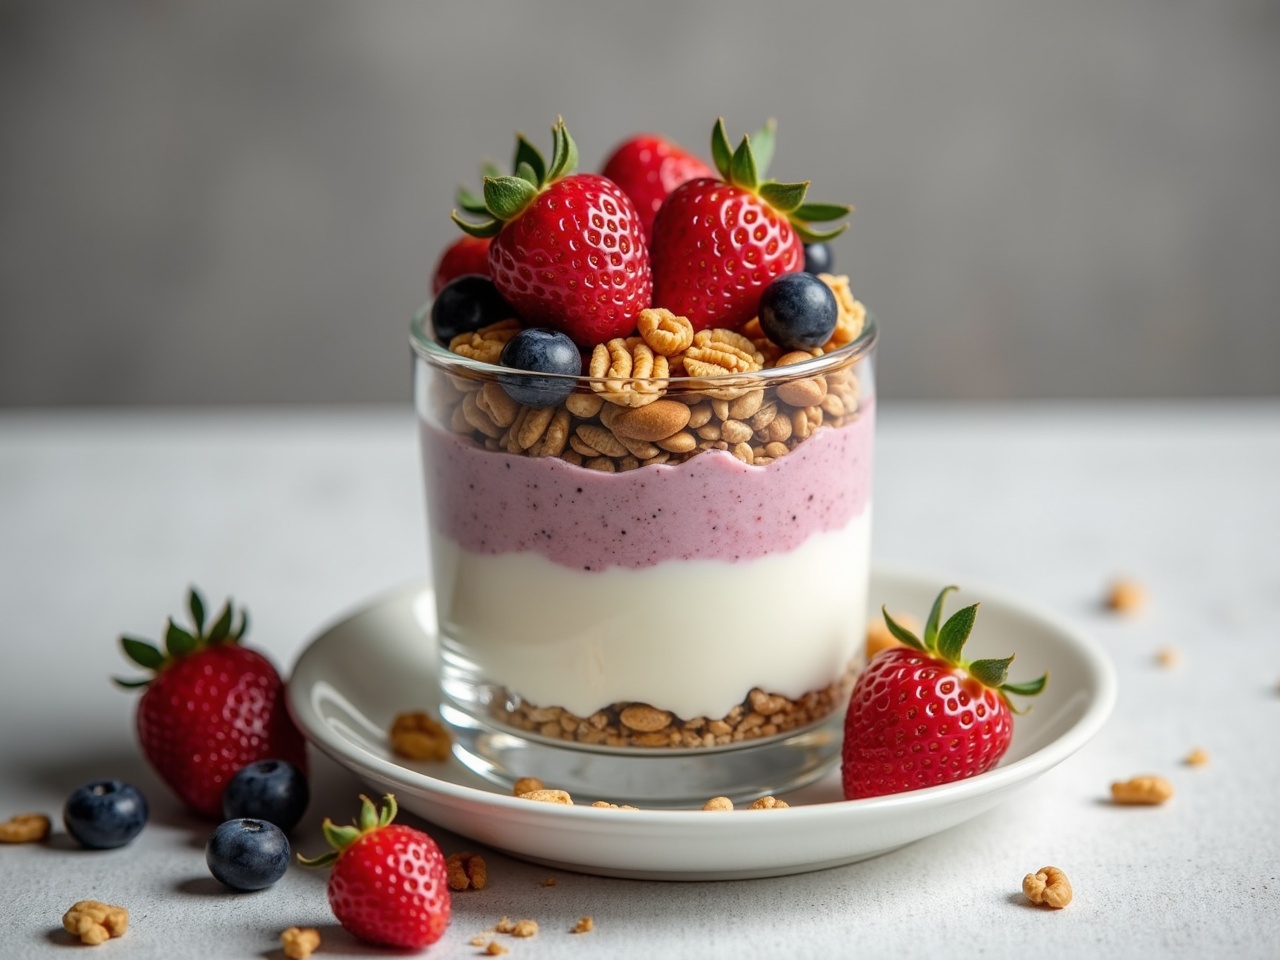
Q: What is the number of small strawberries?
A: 1